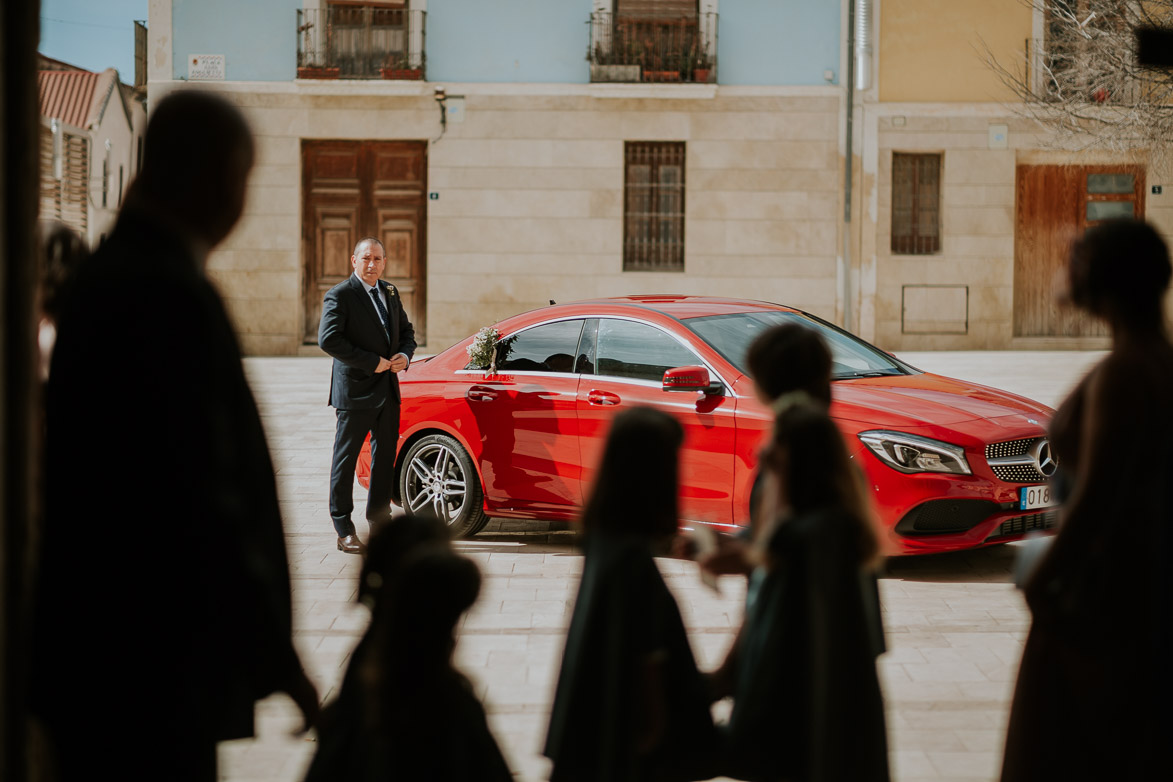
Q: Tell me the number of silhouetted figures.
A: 7